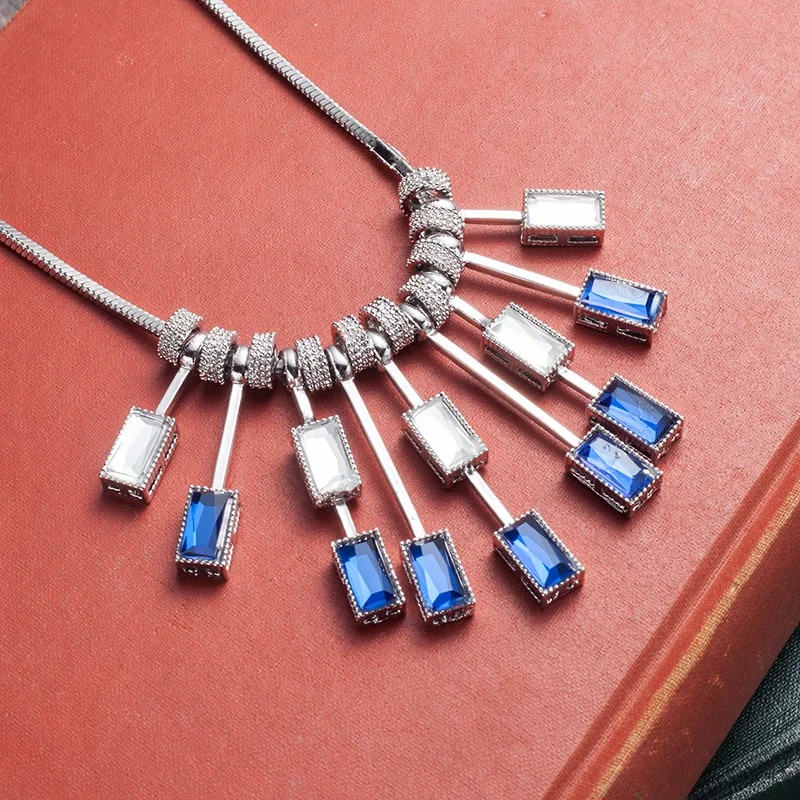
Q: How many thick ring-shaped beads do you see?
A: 10